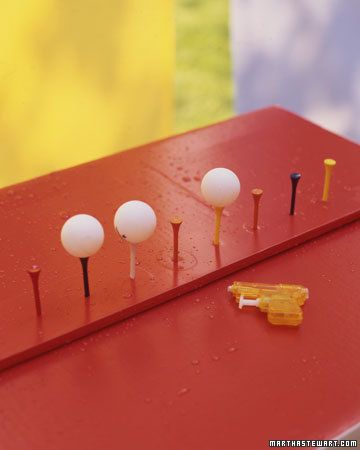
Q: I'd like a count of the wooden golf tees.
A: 8